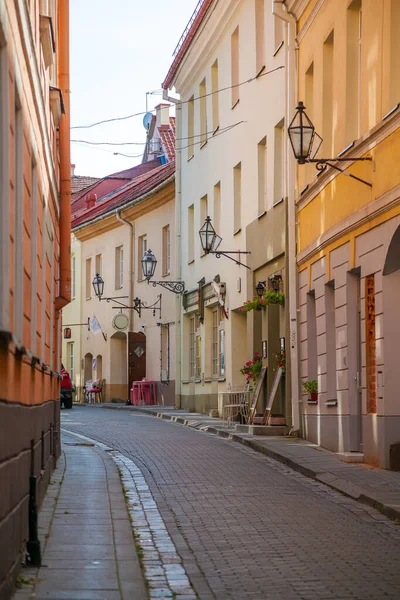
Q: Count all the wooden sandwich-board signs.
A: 2